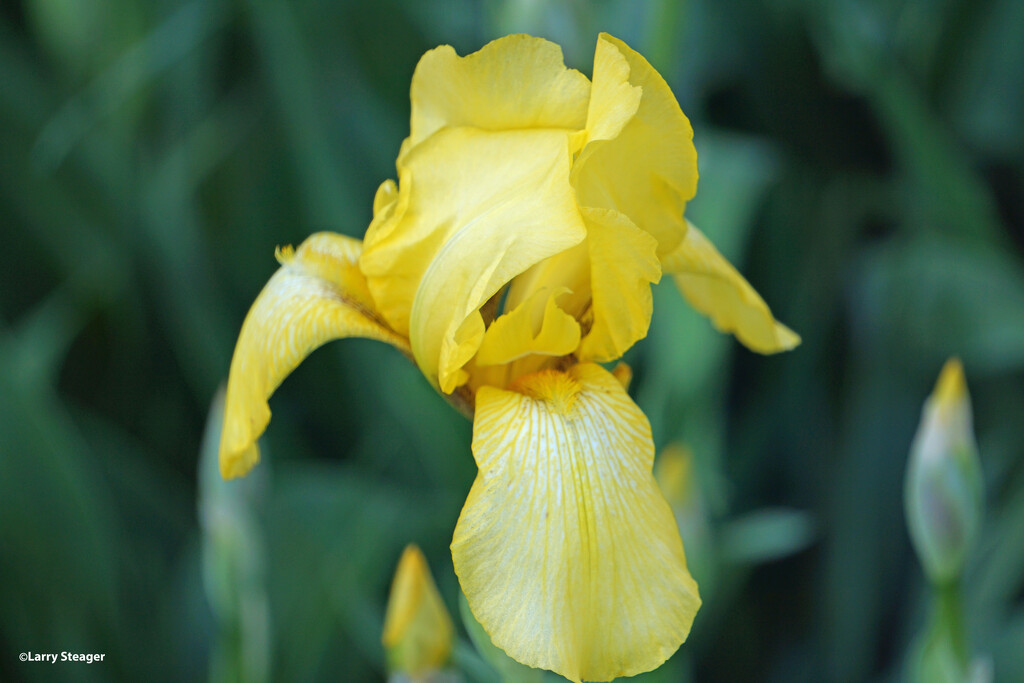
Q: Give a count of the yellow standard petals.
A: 3